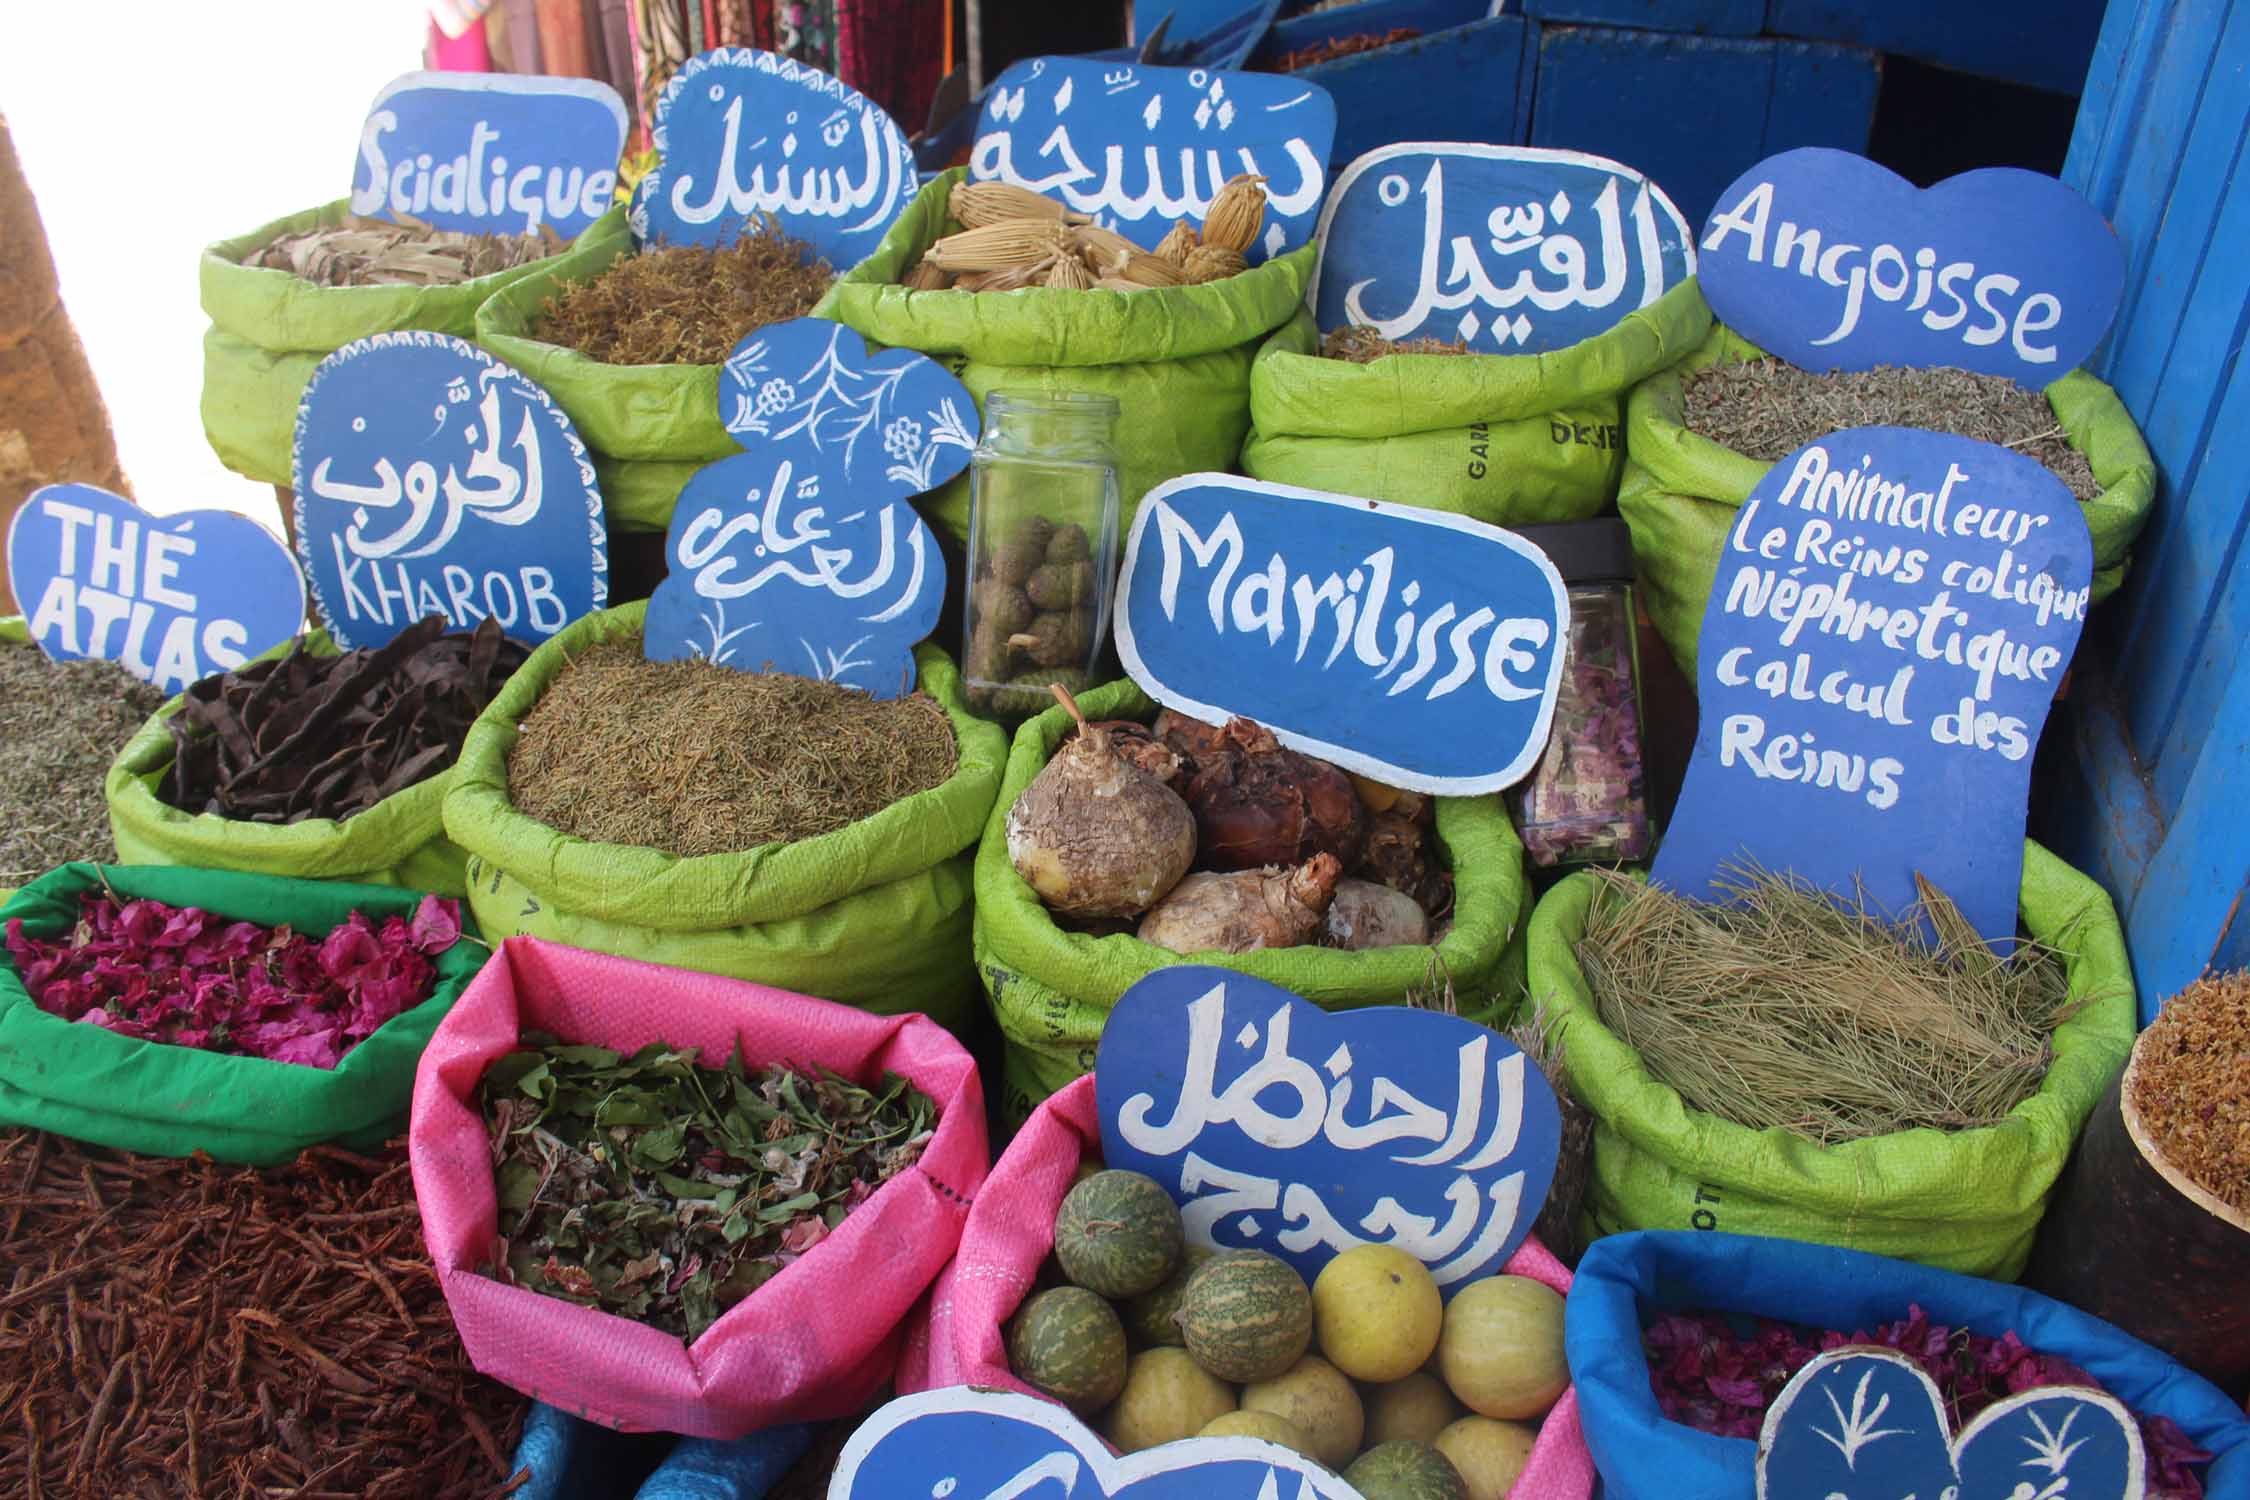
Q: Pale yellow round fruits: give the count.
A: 7